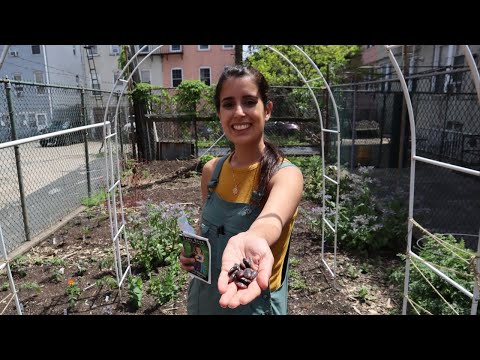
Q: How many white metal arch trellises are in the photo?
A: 2